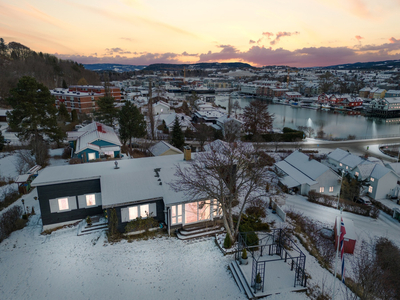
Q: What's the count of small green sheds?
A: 0